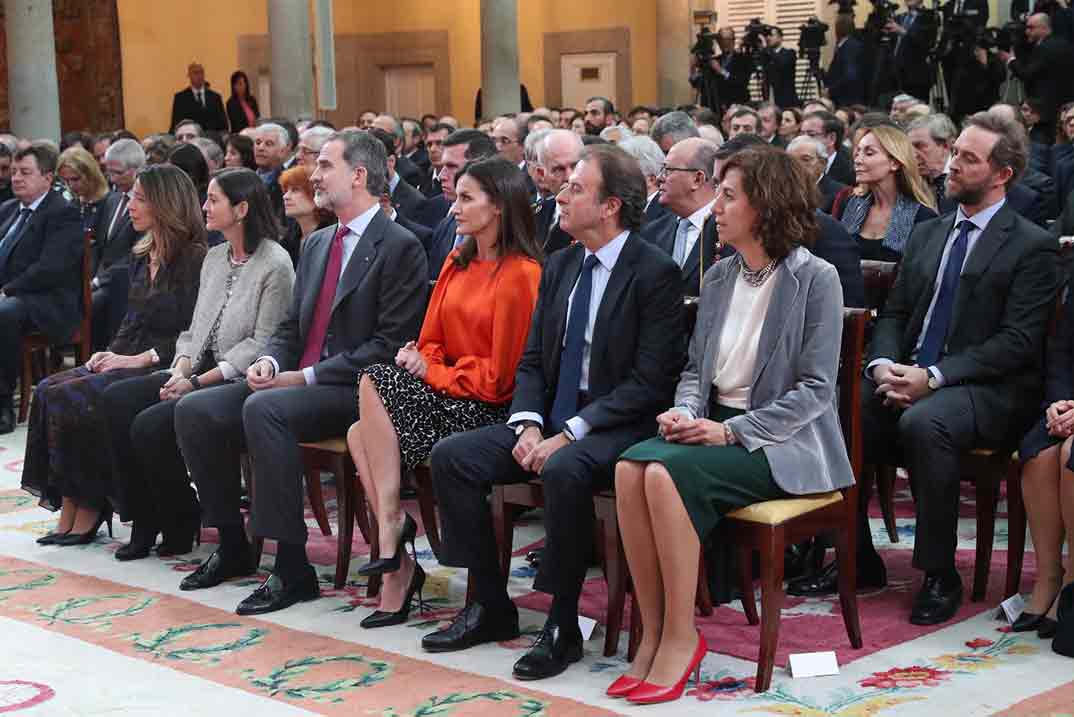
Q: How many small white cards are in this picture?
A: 3